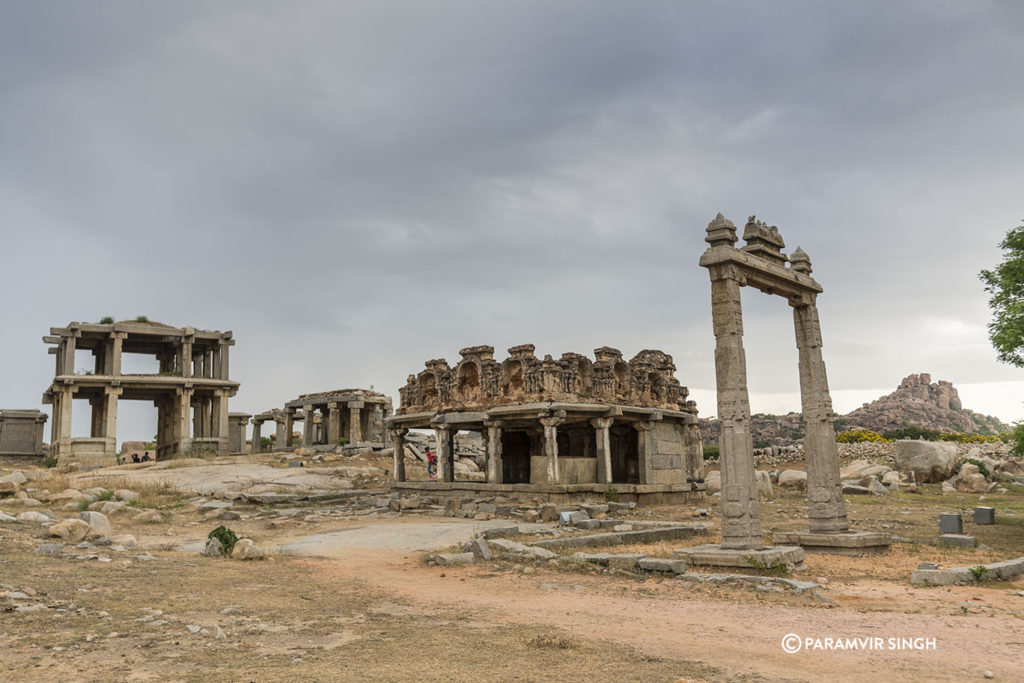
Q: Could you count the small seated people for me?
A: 3